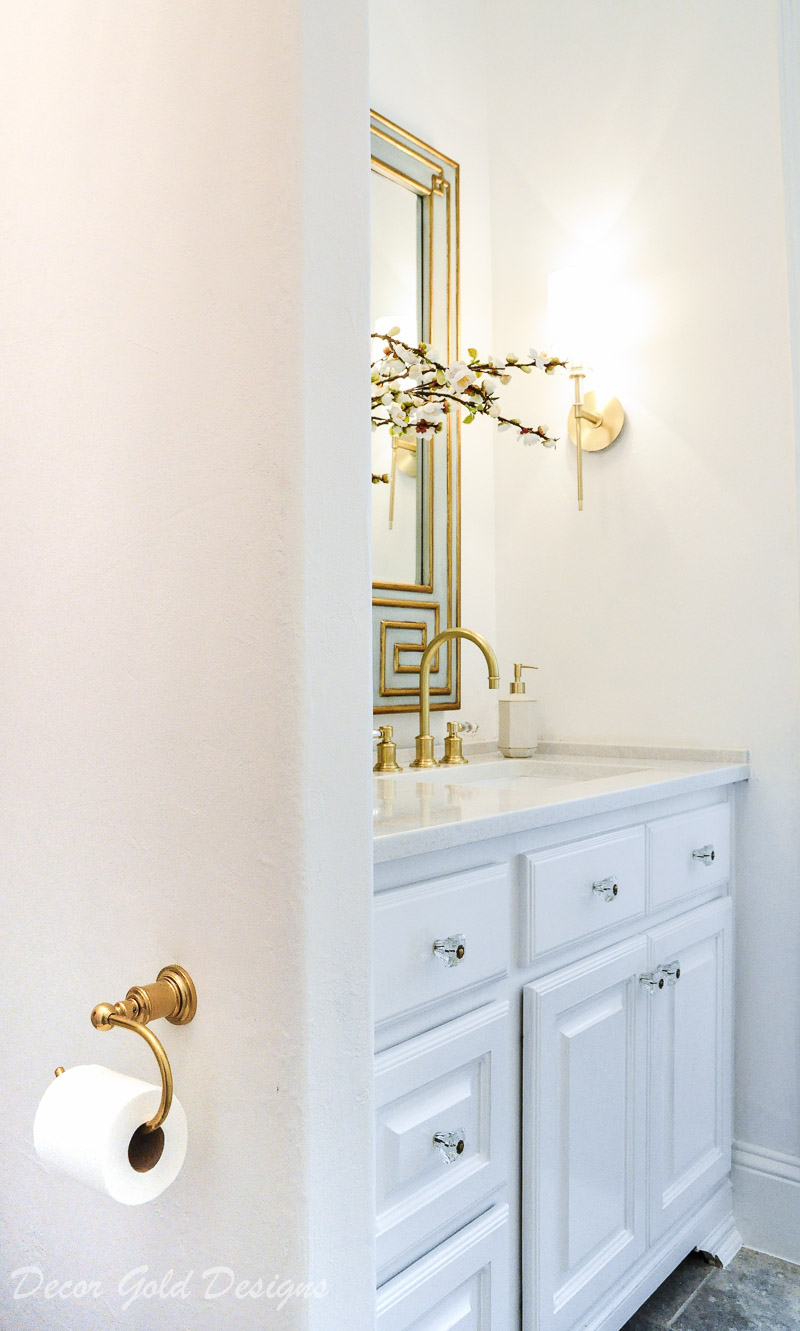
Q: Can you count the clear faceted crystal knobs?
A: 6